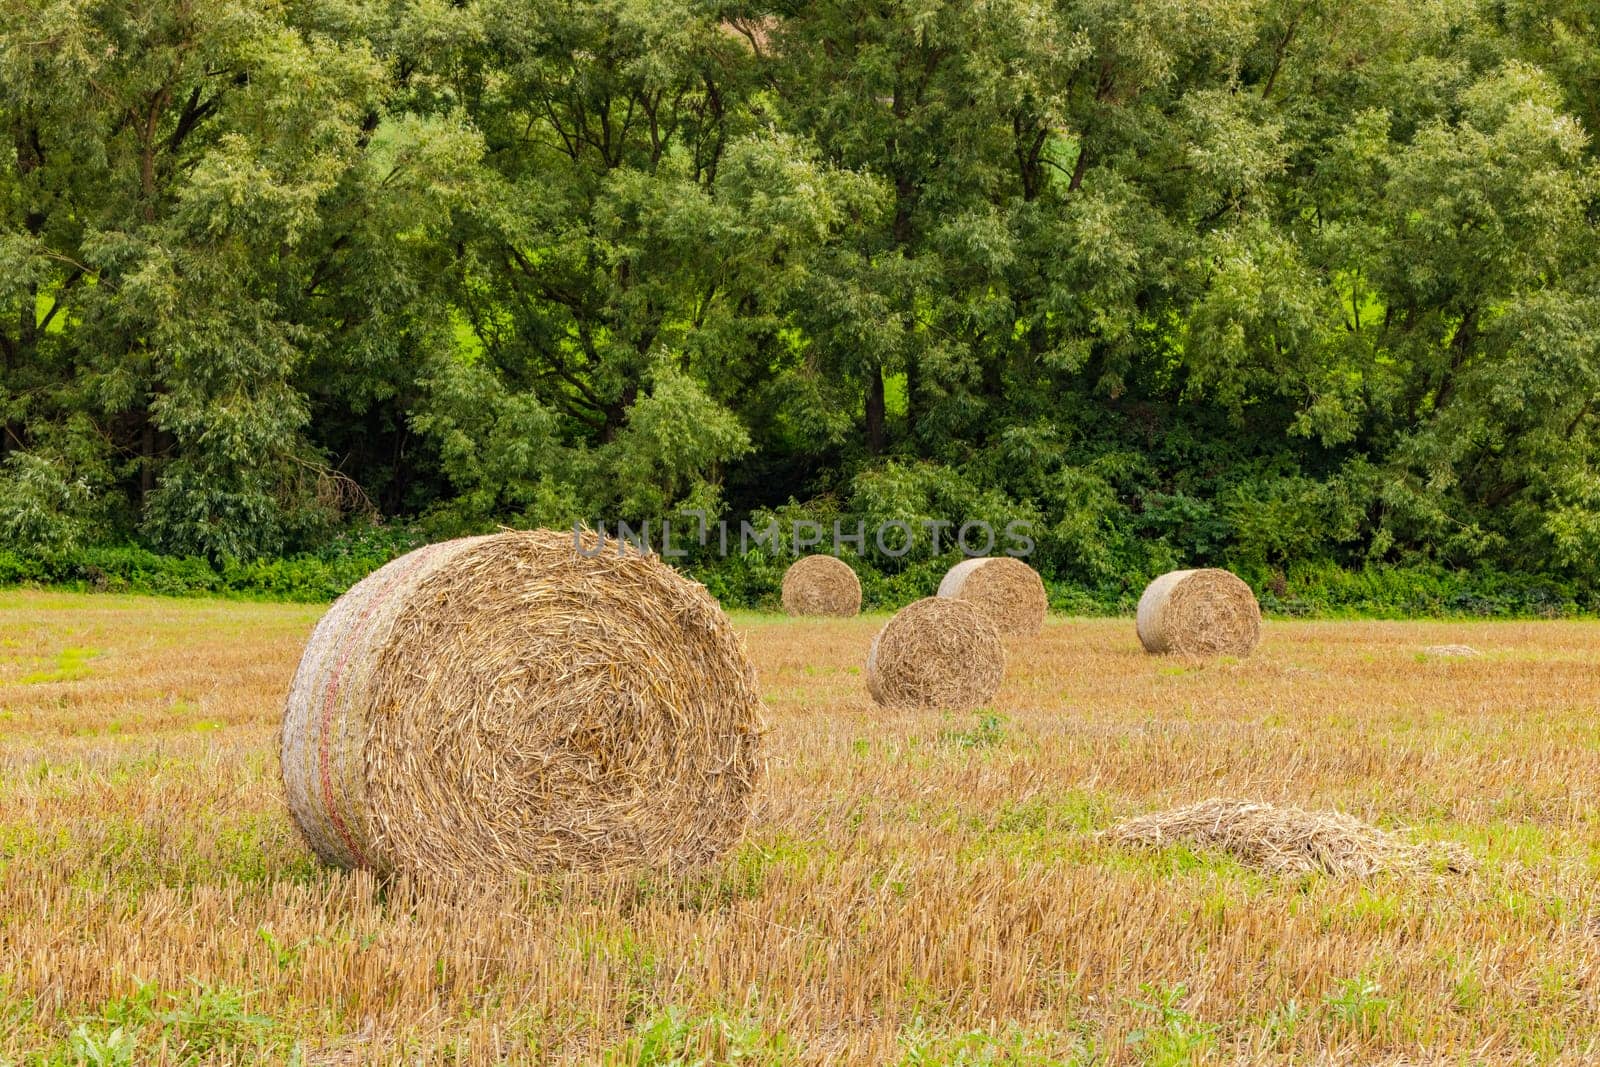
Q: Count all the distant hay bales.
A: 4